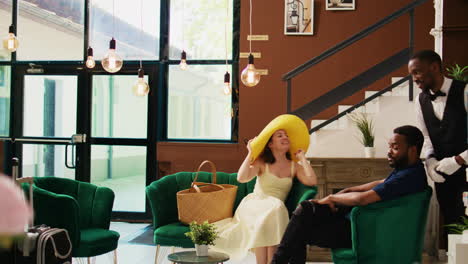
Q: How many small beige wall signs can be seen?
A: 3